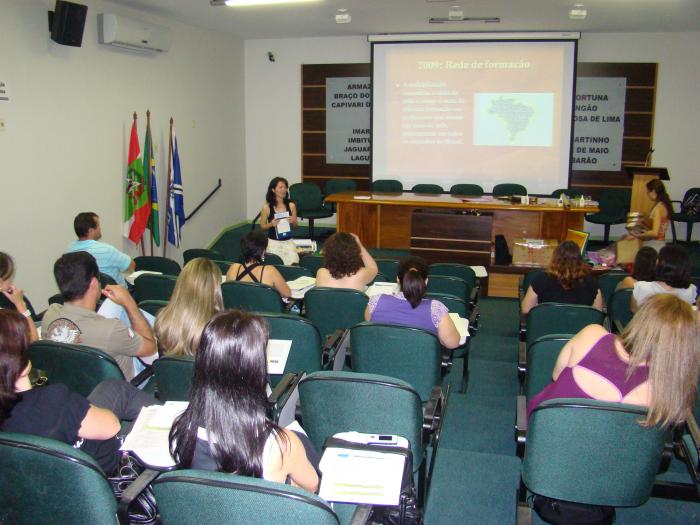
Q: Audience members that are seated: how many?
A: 13